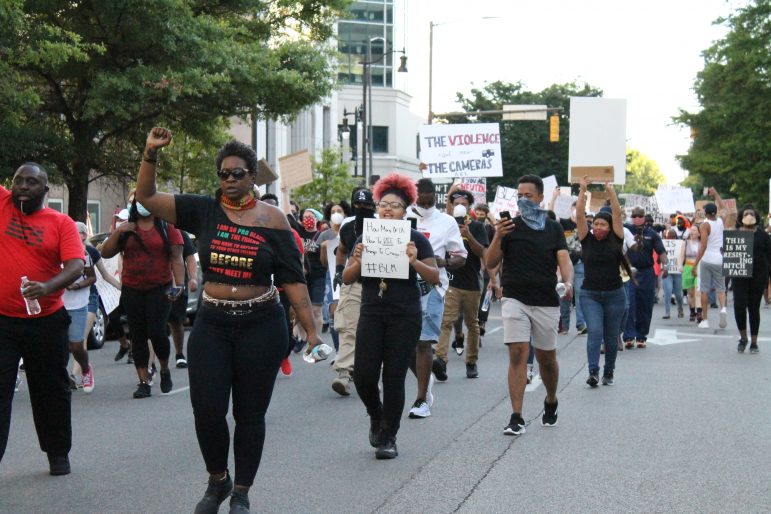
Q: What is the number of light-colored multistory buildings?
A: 1